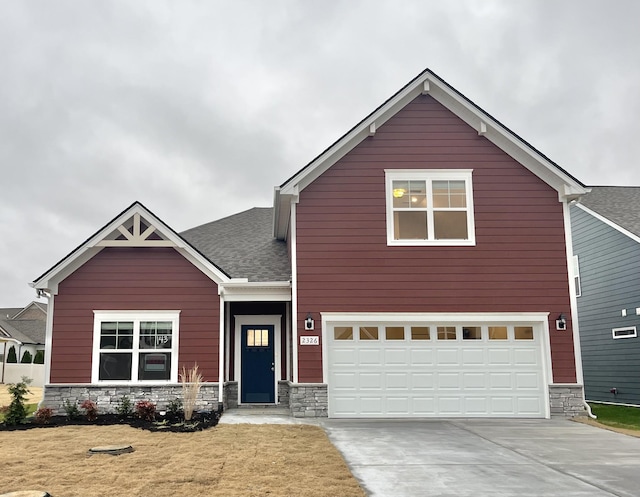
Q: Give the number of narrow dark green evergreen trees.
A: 3